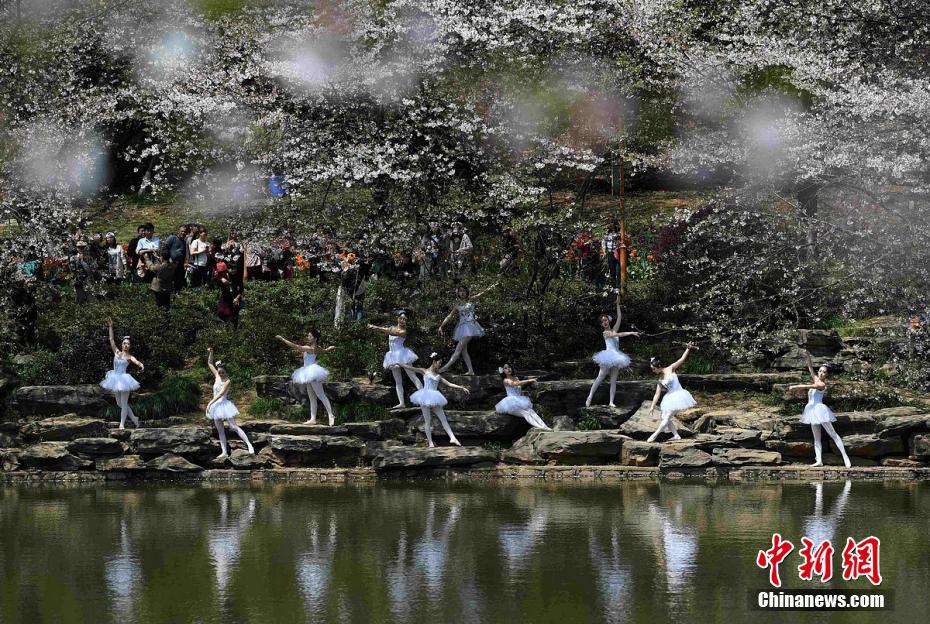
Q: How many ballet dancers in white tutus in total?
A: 10